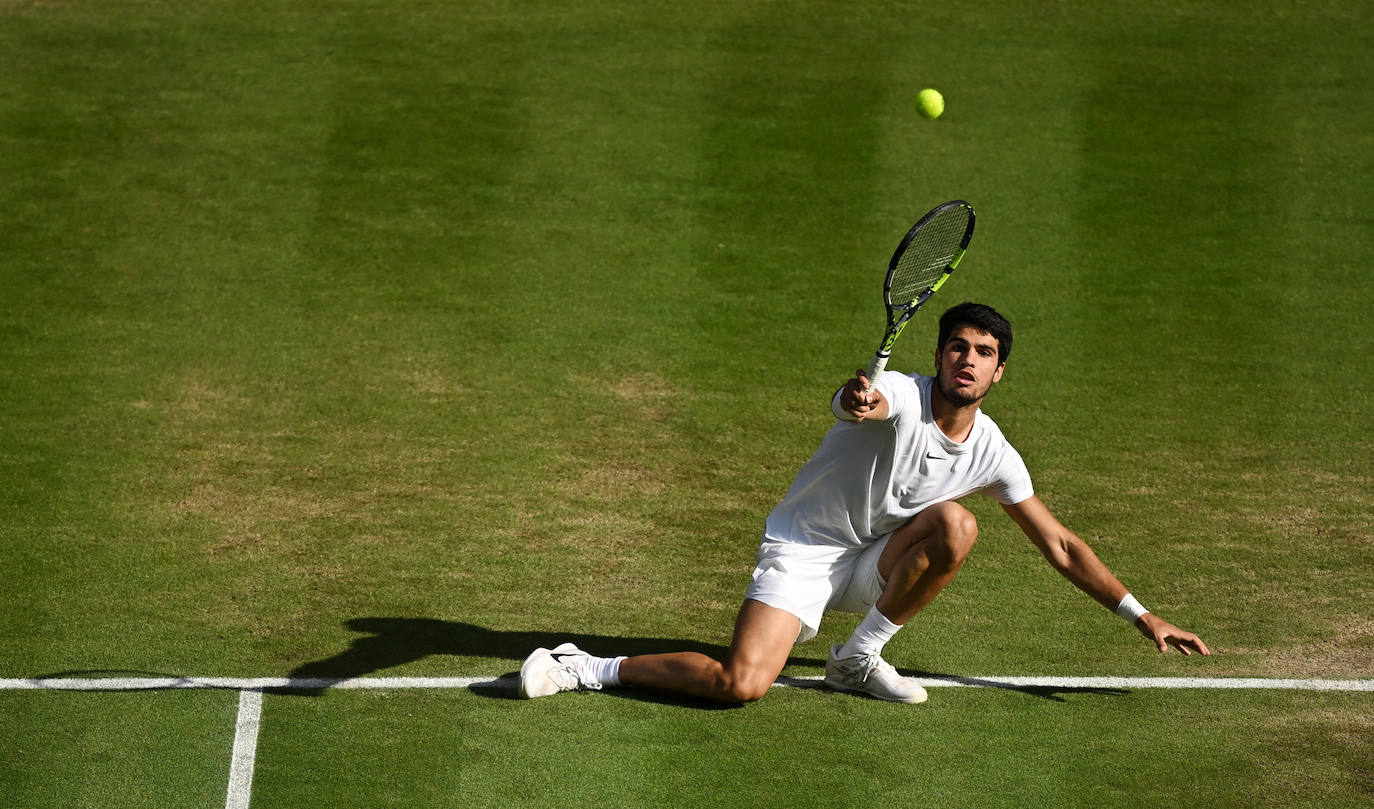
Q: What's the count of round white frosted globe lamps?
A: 0